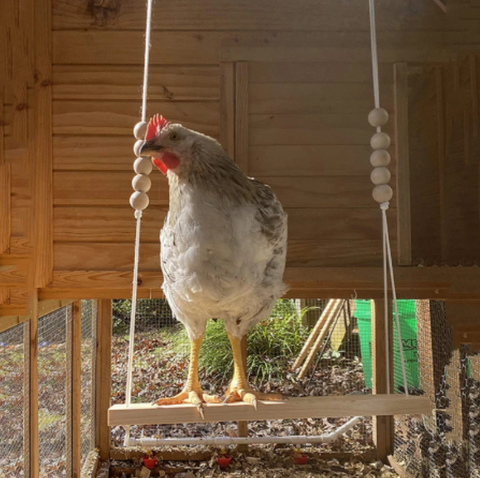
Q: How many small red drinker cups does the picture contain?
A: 3